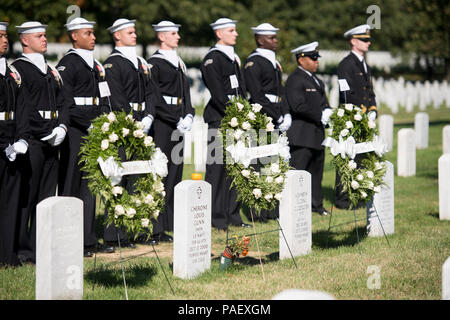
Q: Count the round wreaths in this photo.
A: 3